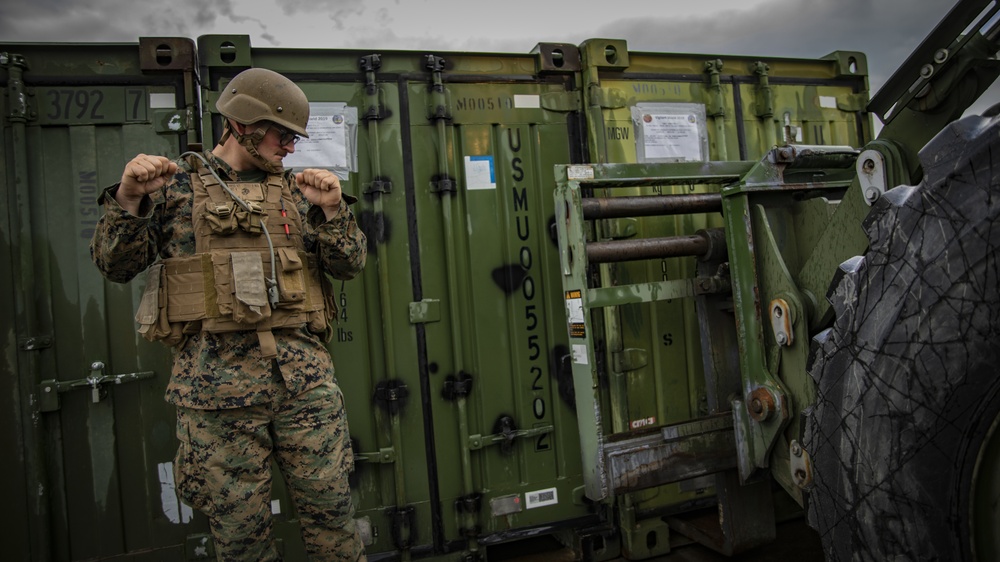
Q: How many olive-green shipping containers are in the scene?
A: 3